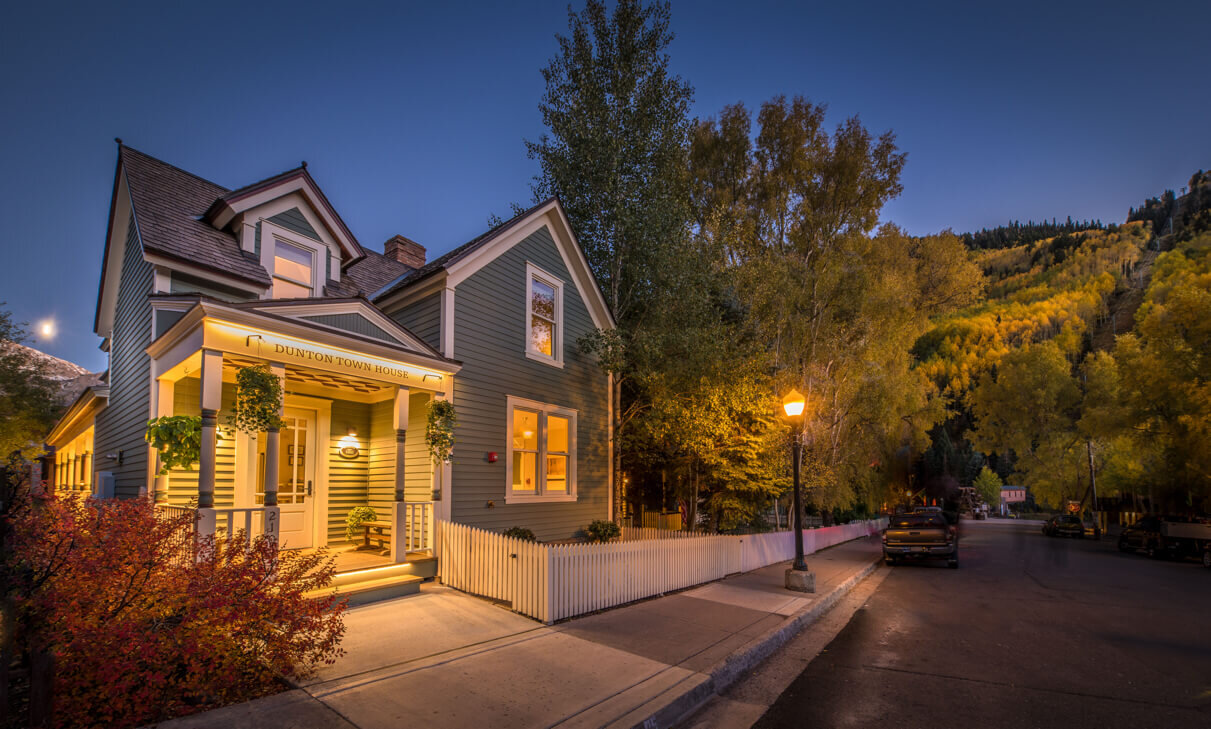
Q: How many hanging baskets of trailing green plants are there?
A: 3